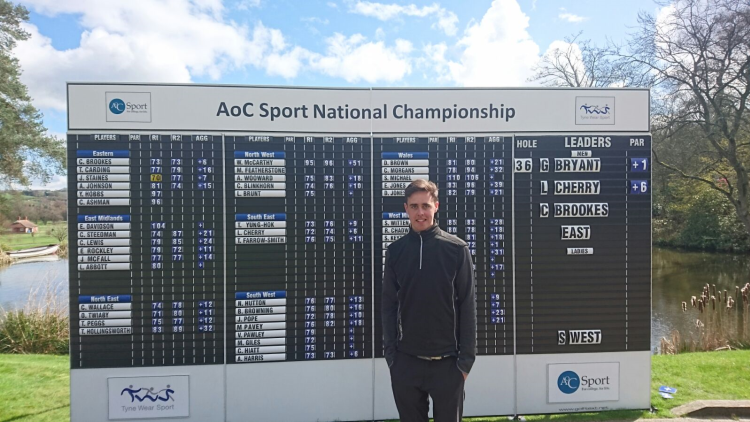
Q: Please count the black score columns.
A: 4